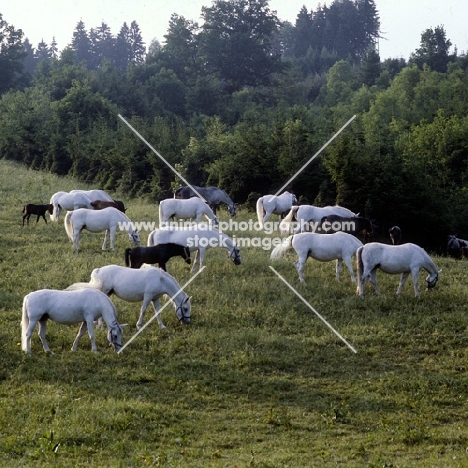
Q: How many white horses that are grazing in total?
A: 11